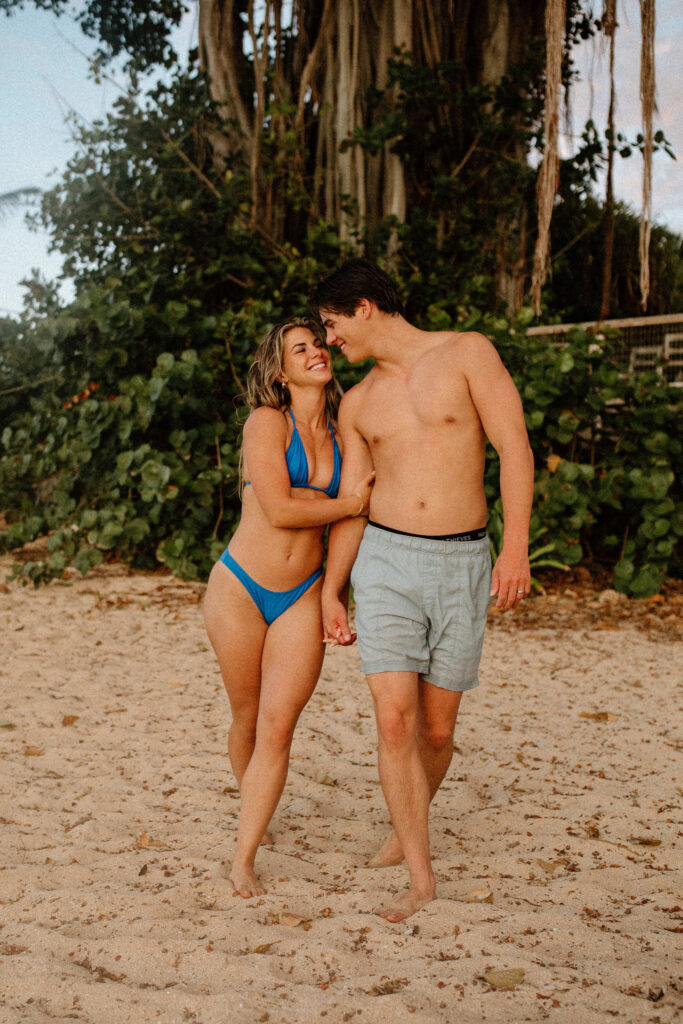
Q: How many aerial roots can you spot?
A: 3